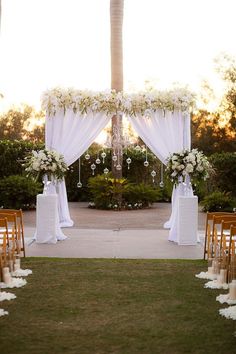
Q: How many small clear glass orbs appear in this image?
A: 13